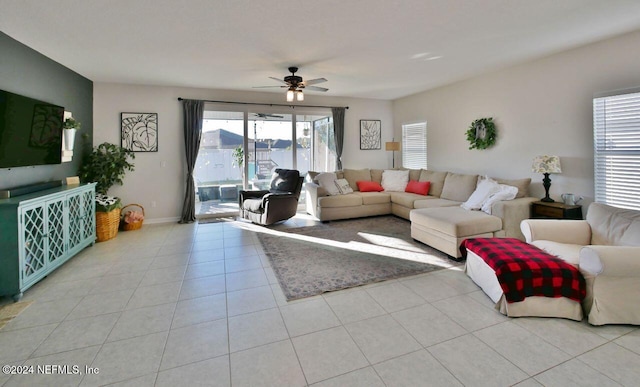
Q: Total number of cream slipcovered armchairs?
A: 1